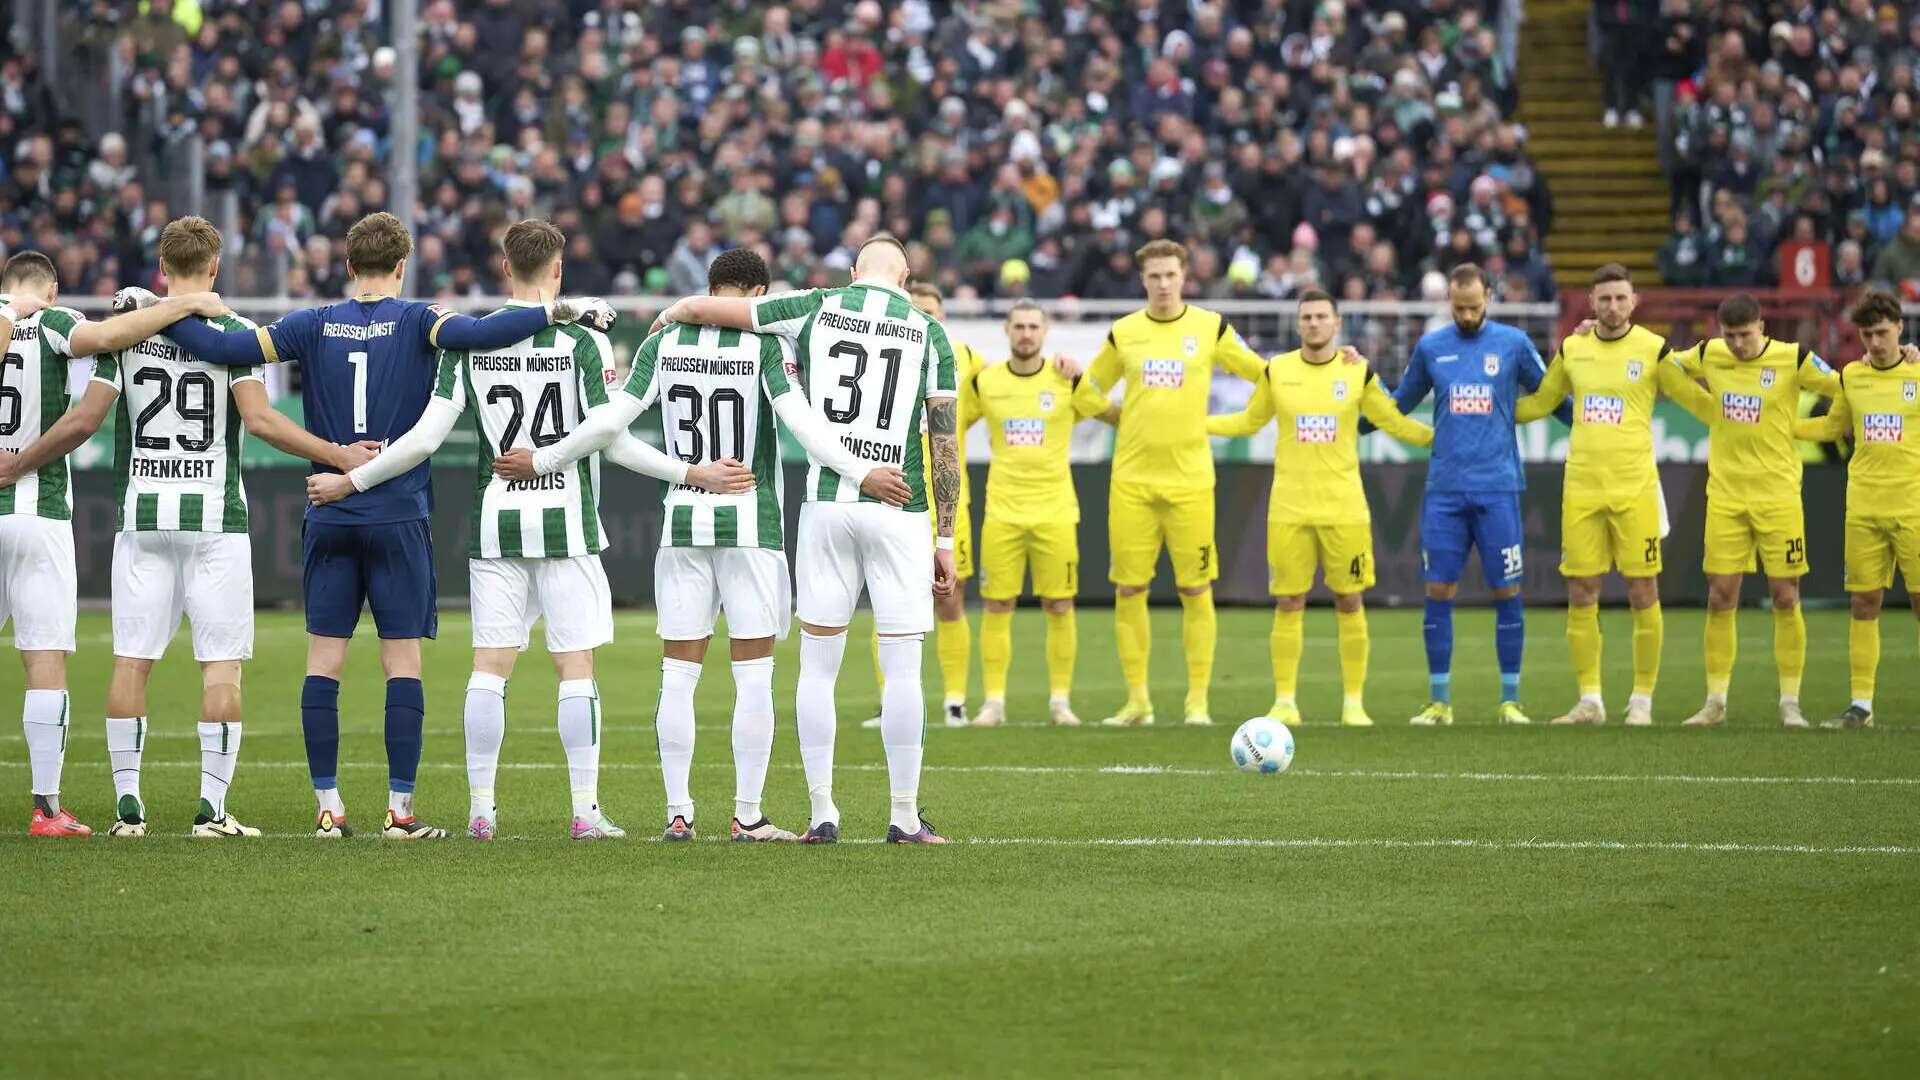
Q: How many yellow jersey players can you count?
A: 7